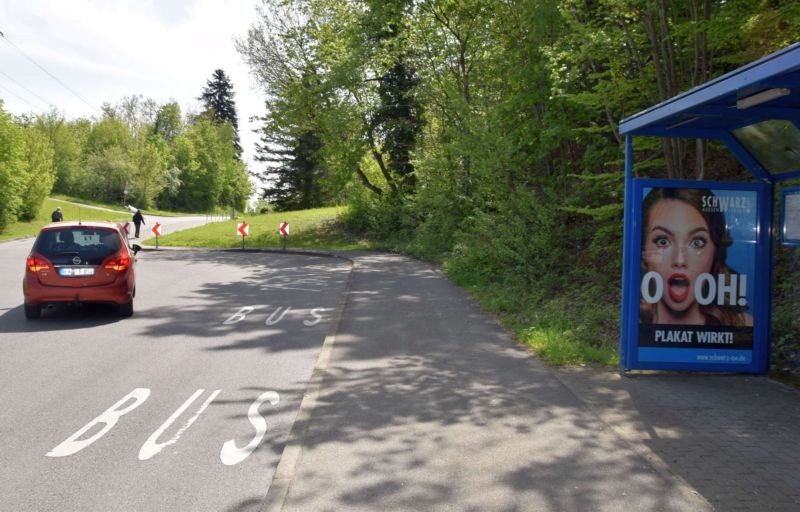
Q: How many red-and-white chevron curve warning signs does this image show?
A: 4